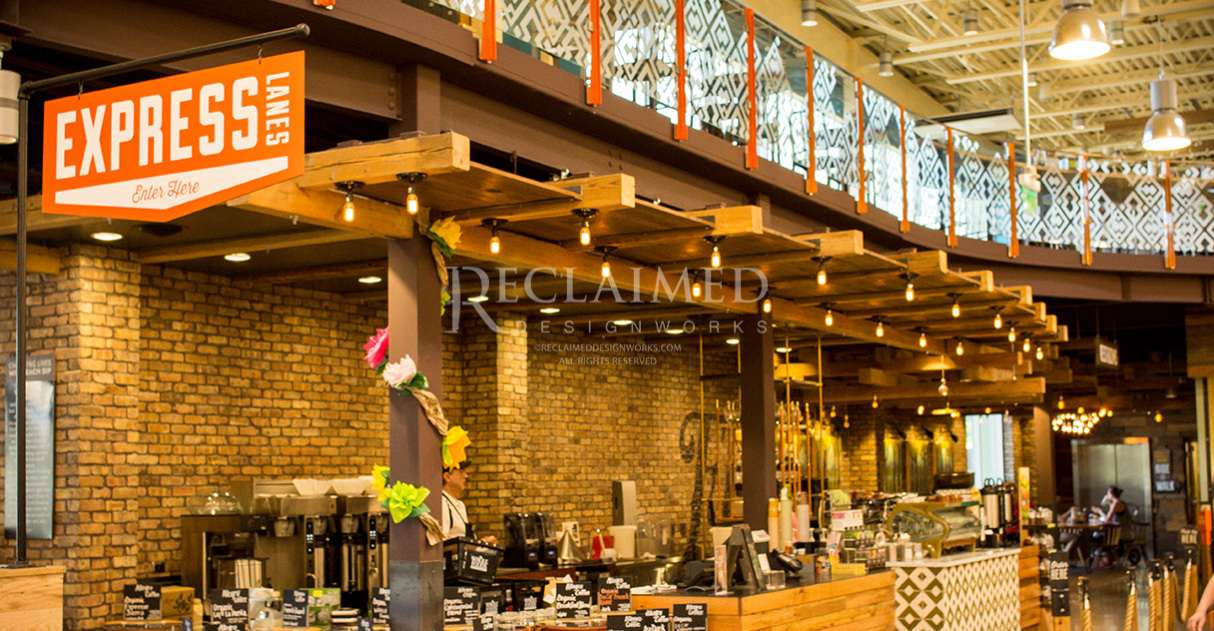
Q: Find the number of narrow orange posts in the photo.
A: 12